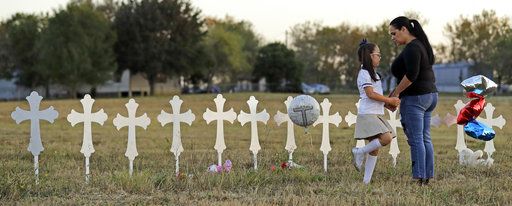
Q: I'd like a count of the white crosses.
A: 13